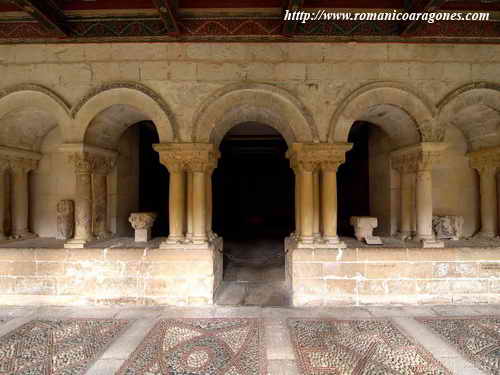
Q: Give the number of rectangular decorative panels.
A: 4